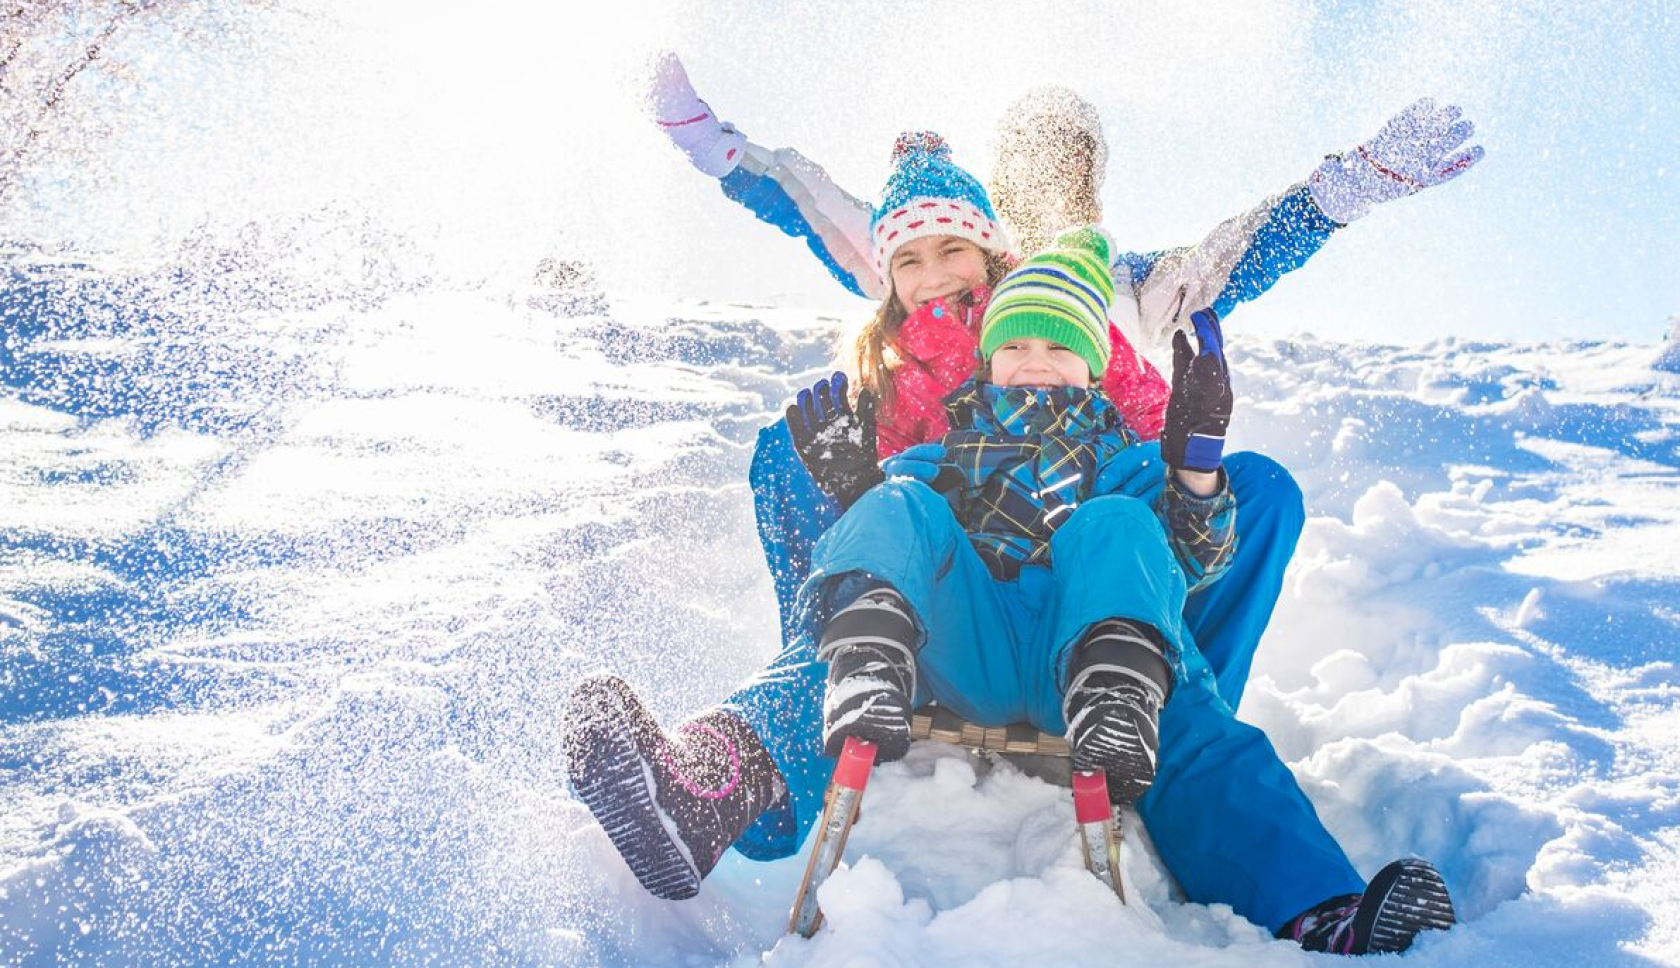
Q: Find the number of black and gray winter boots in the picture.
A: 2